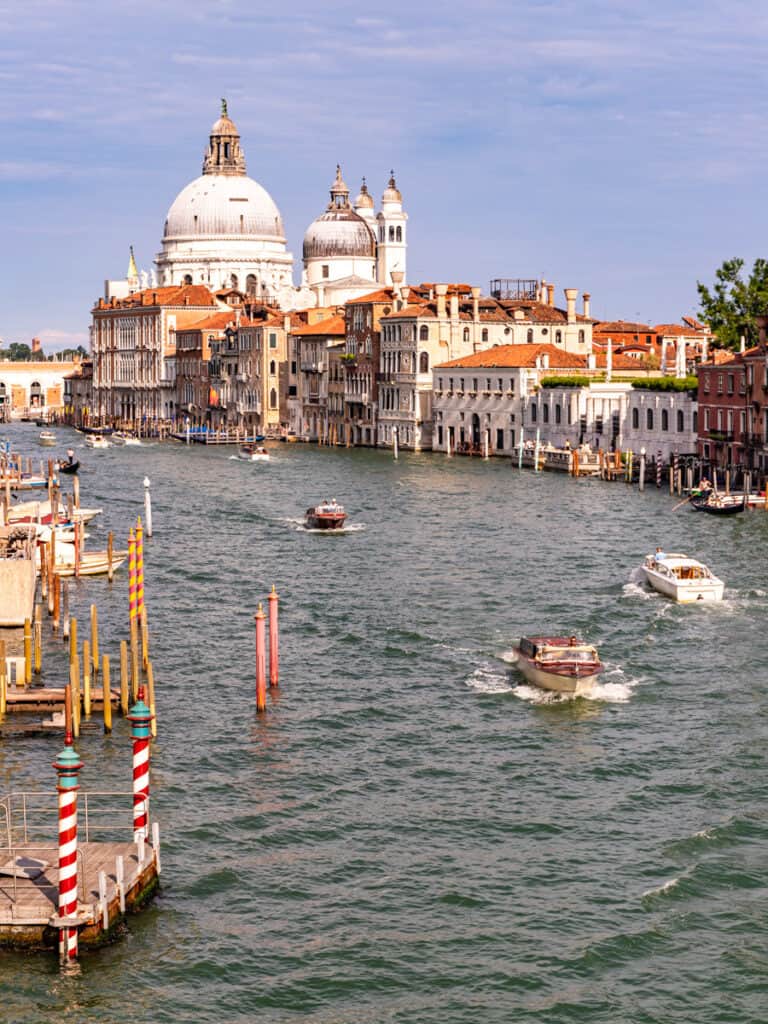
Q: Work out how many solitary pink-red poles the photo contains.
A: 2